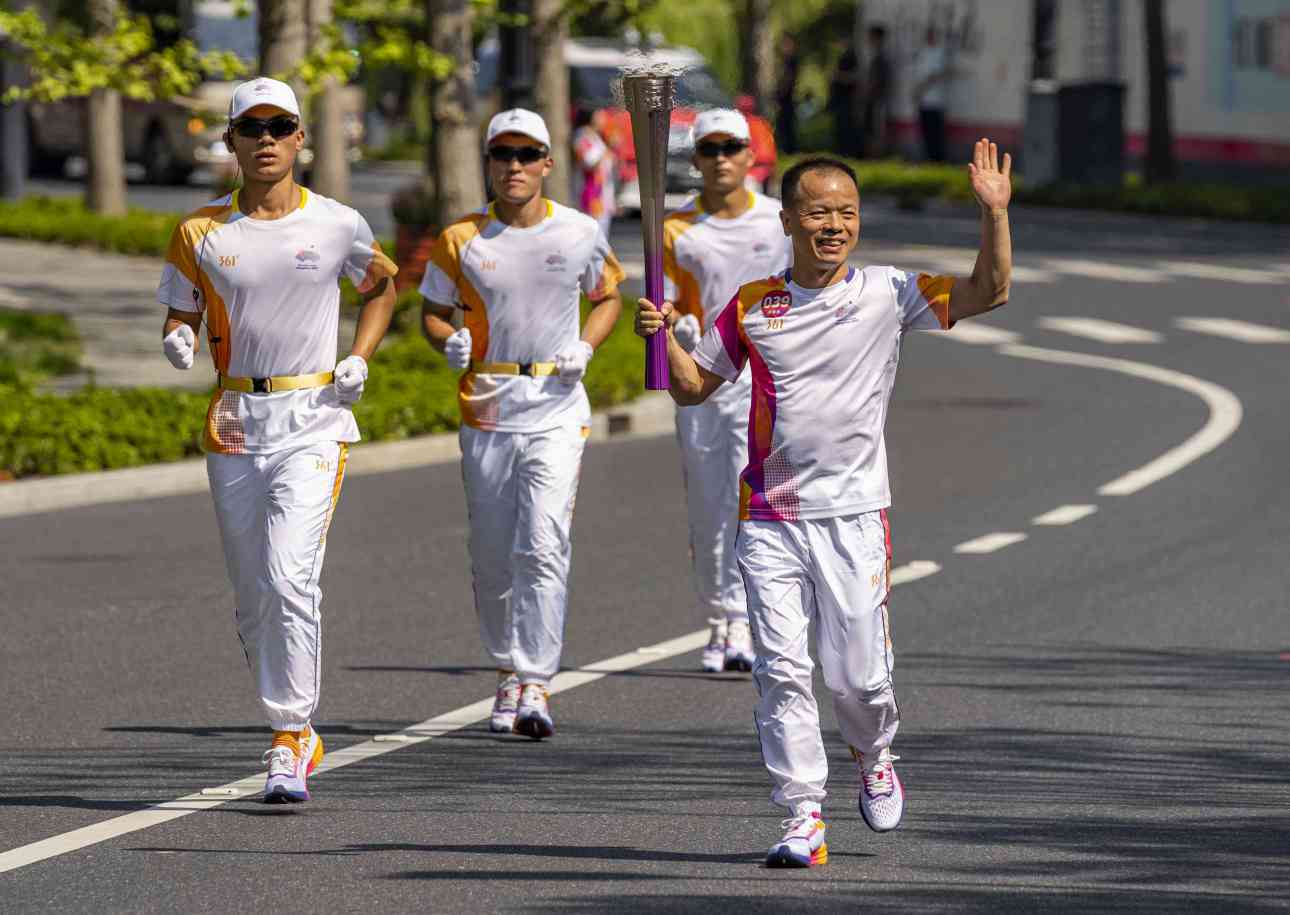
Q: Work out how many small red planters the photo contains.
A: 1